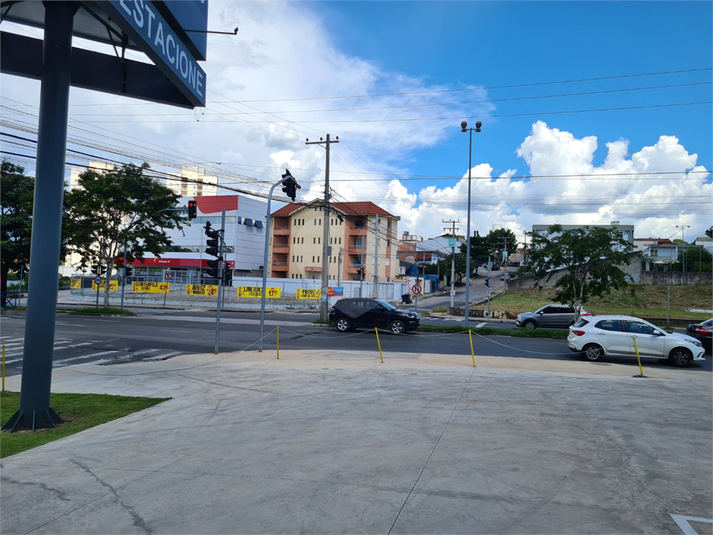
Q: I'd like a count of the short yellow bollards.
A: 5